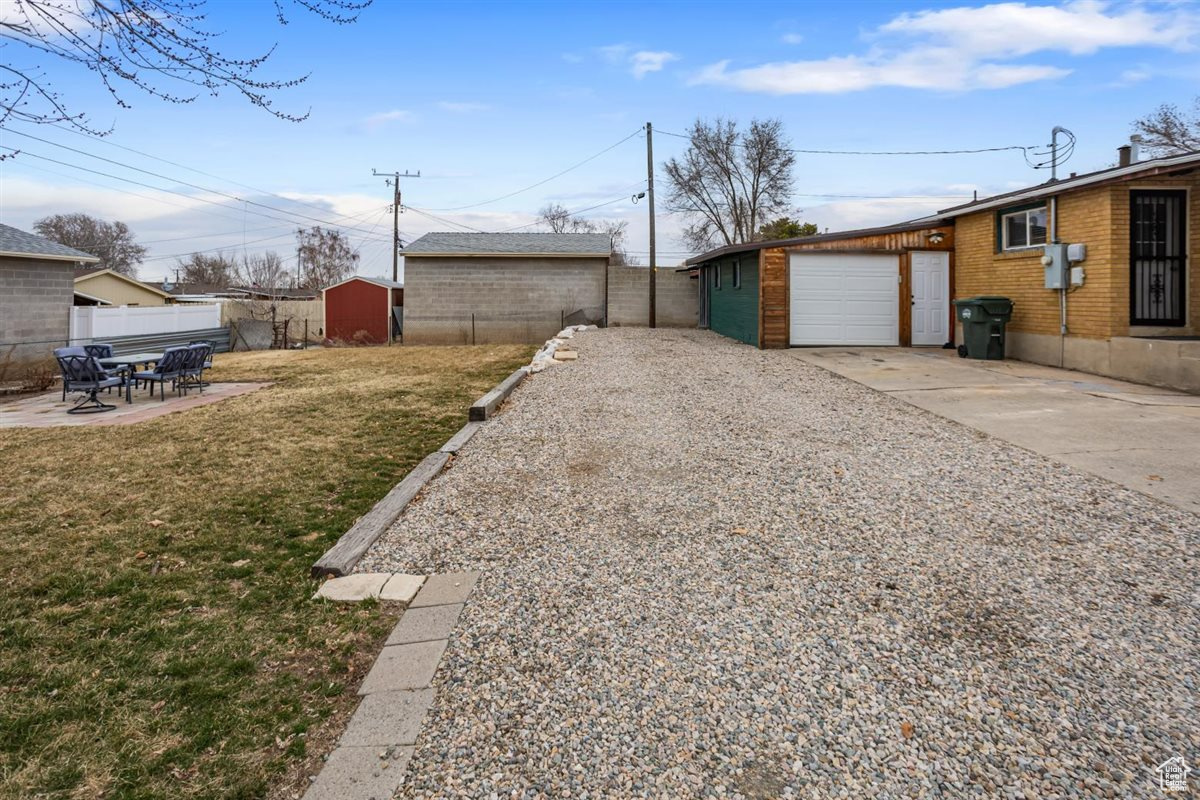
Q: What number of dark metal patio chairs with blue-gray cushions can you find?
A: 6